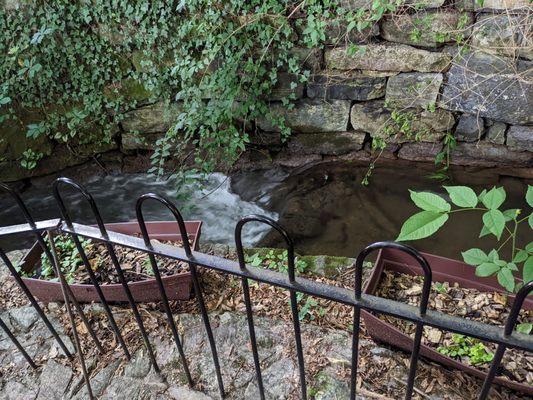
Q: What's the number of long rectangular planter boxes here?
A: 2